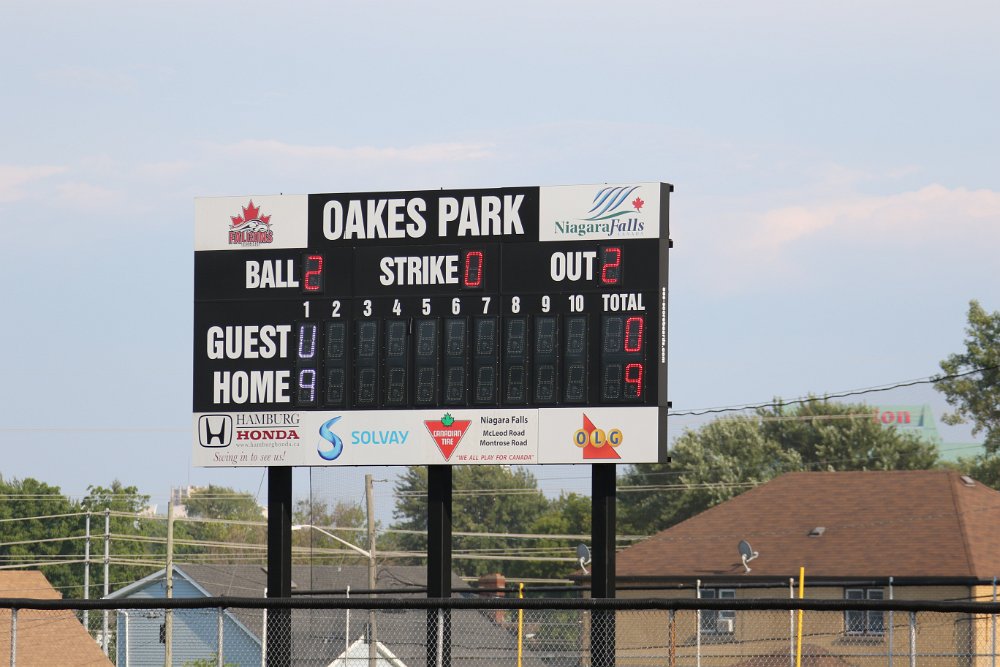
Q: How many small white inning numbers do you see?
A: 10